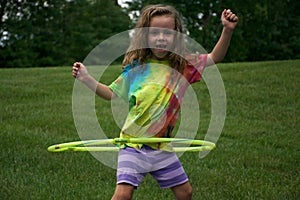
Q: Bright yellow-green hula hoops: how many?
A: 1